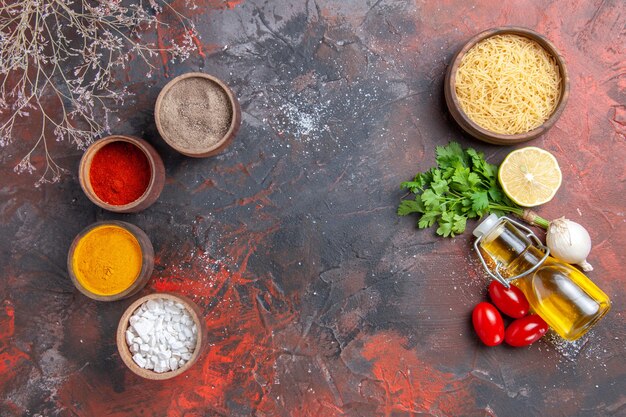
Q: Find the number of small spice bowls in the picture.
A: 4